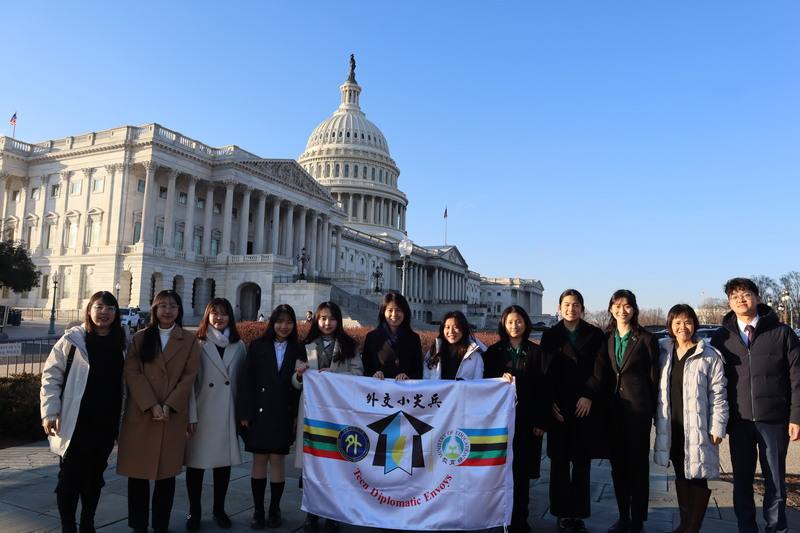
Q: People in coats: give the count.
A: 12